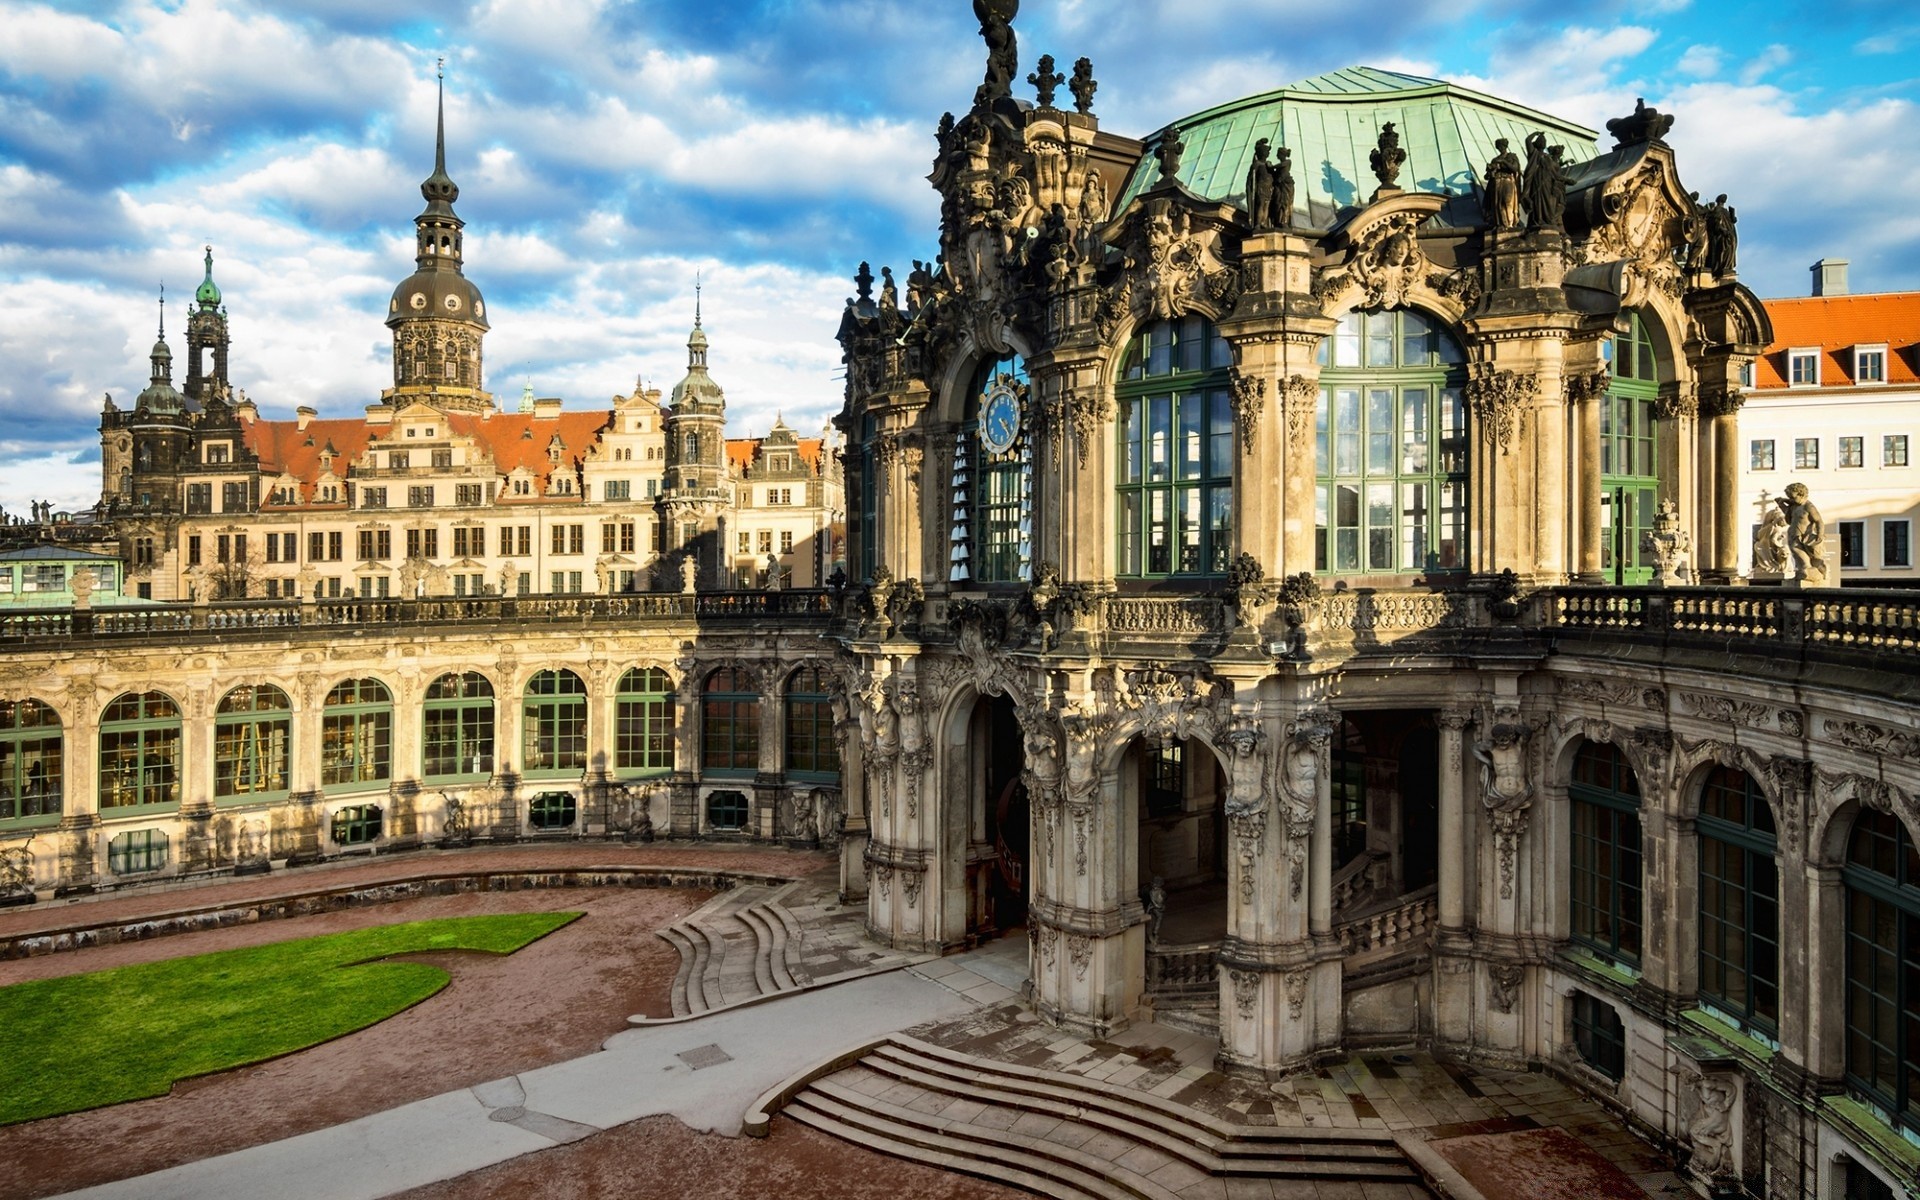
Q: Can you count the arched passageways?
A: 2